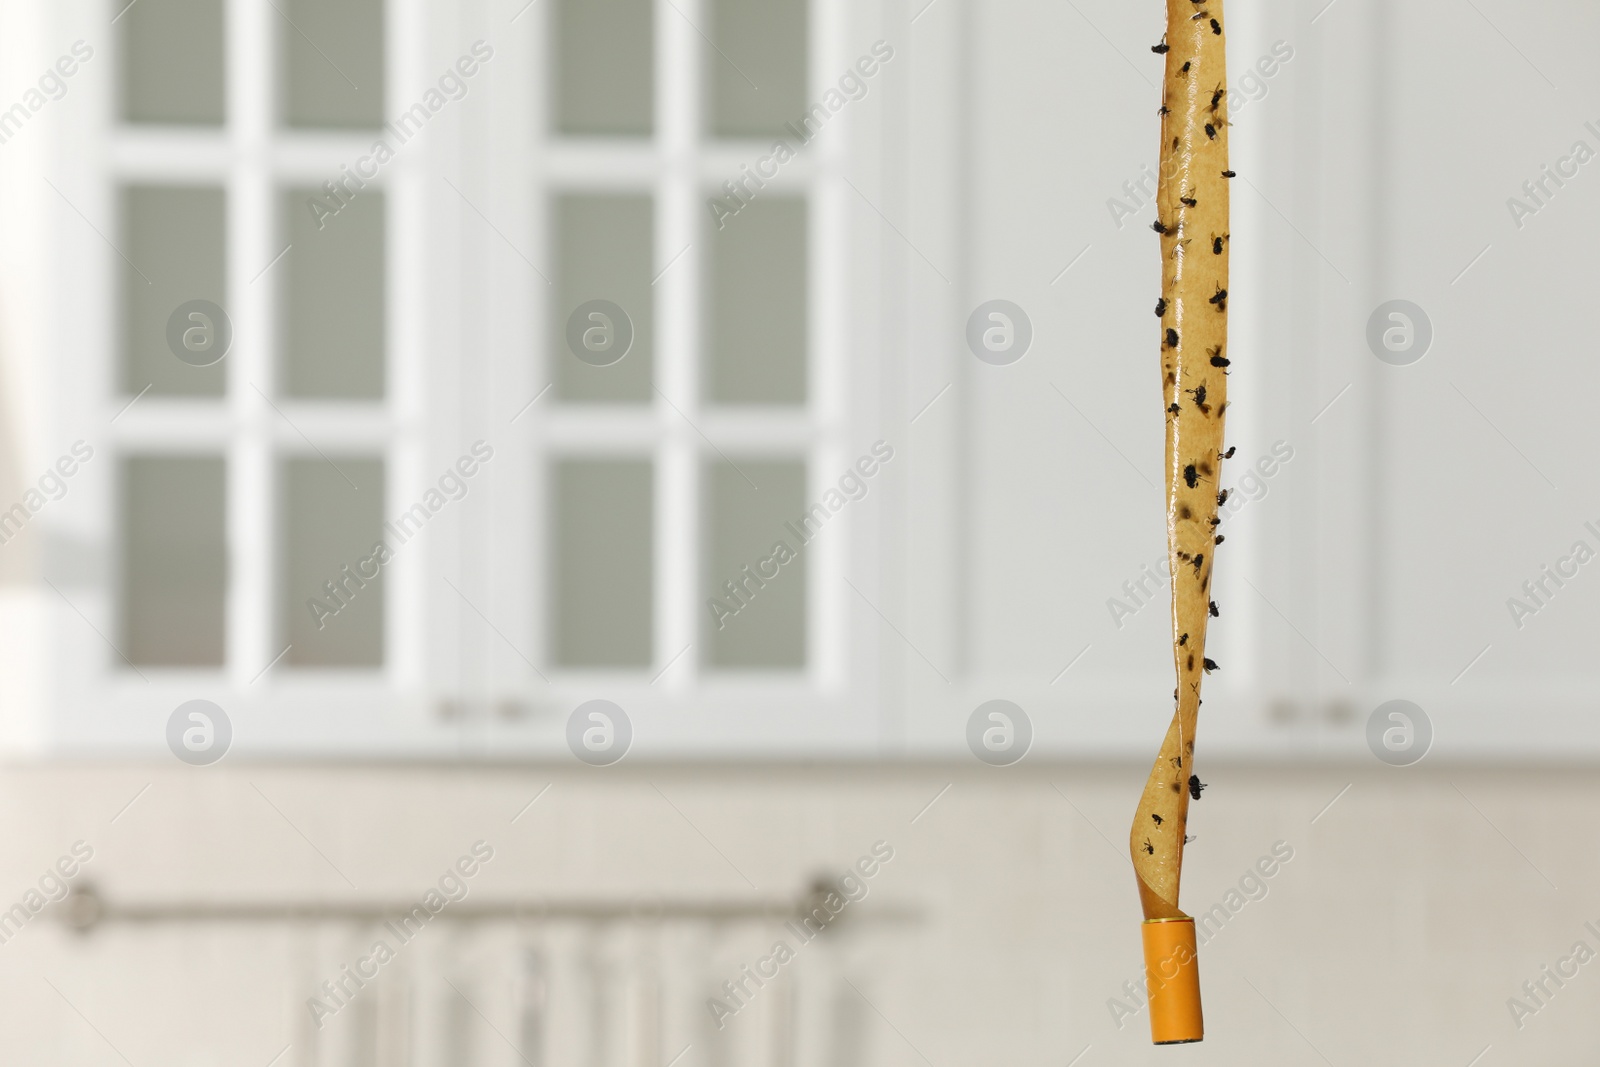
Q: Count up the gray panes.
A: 12